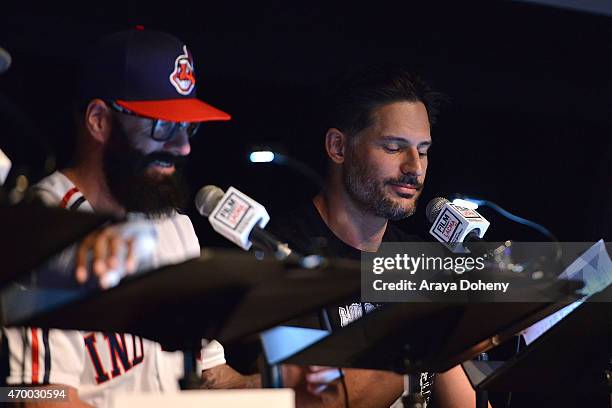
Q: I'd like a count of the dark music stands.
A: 4